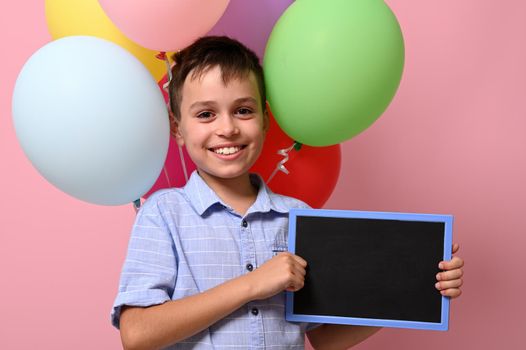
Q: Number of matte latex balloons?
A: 7